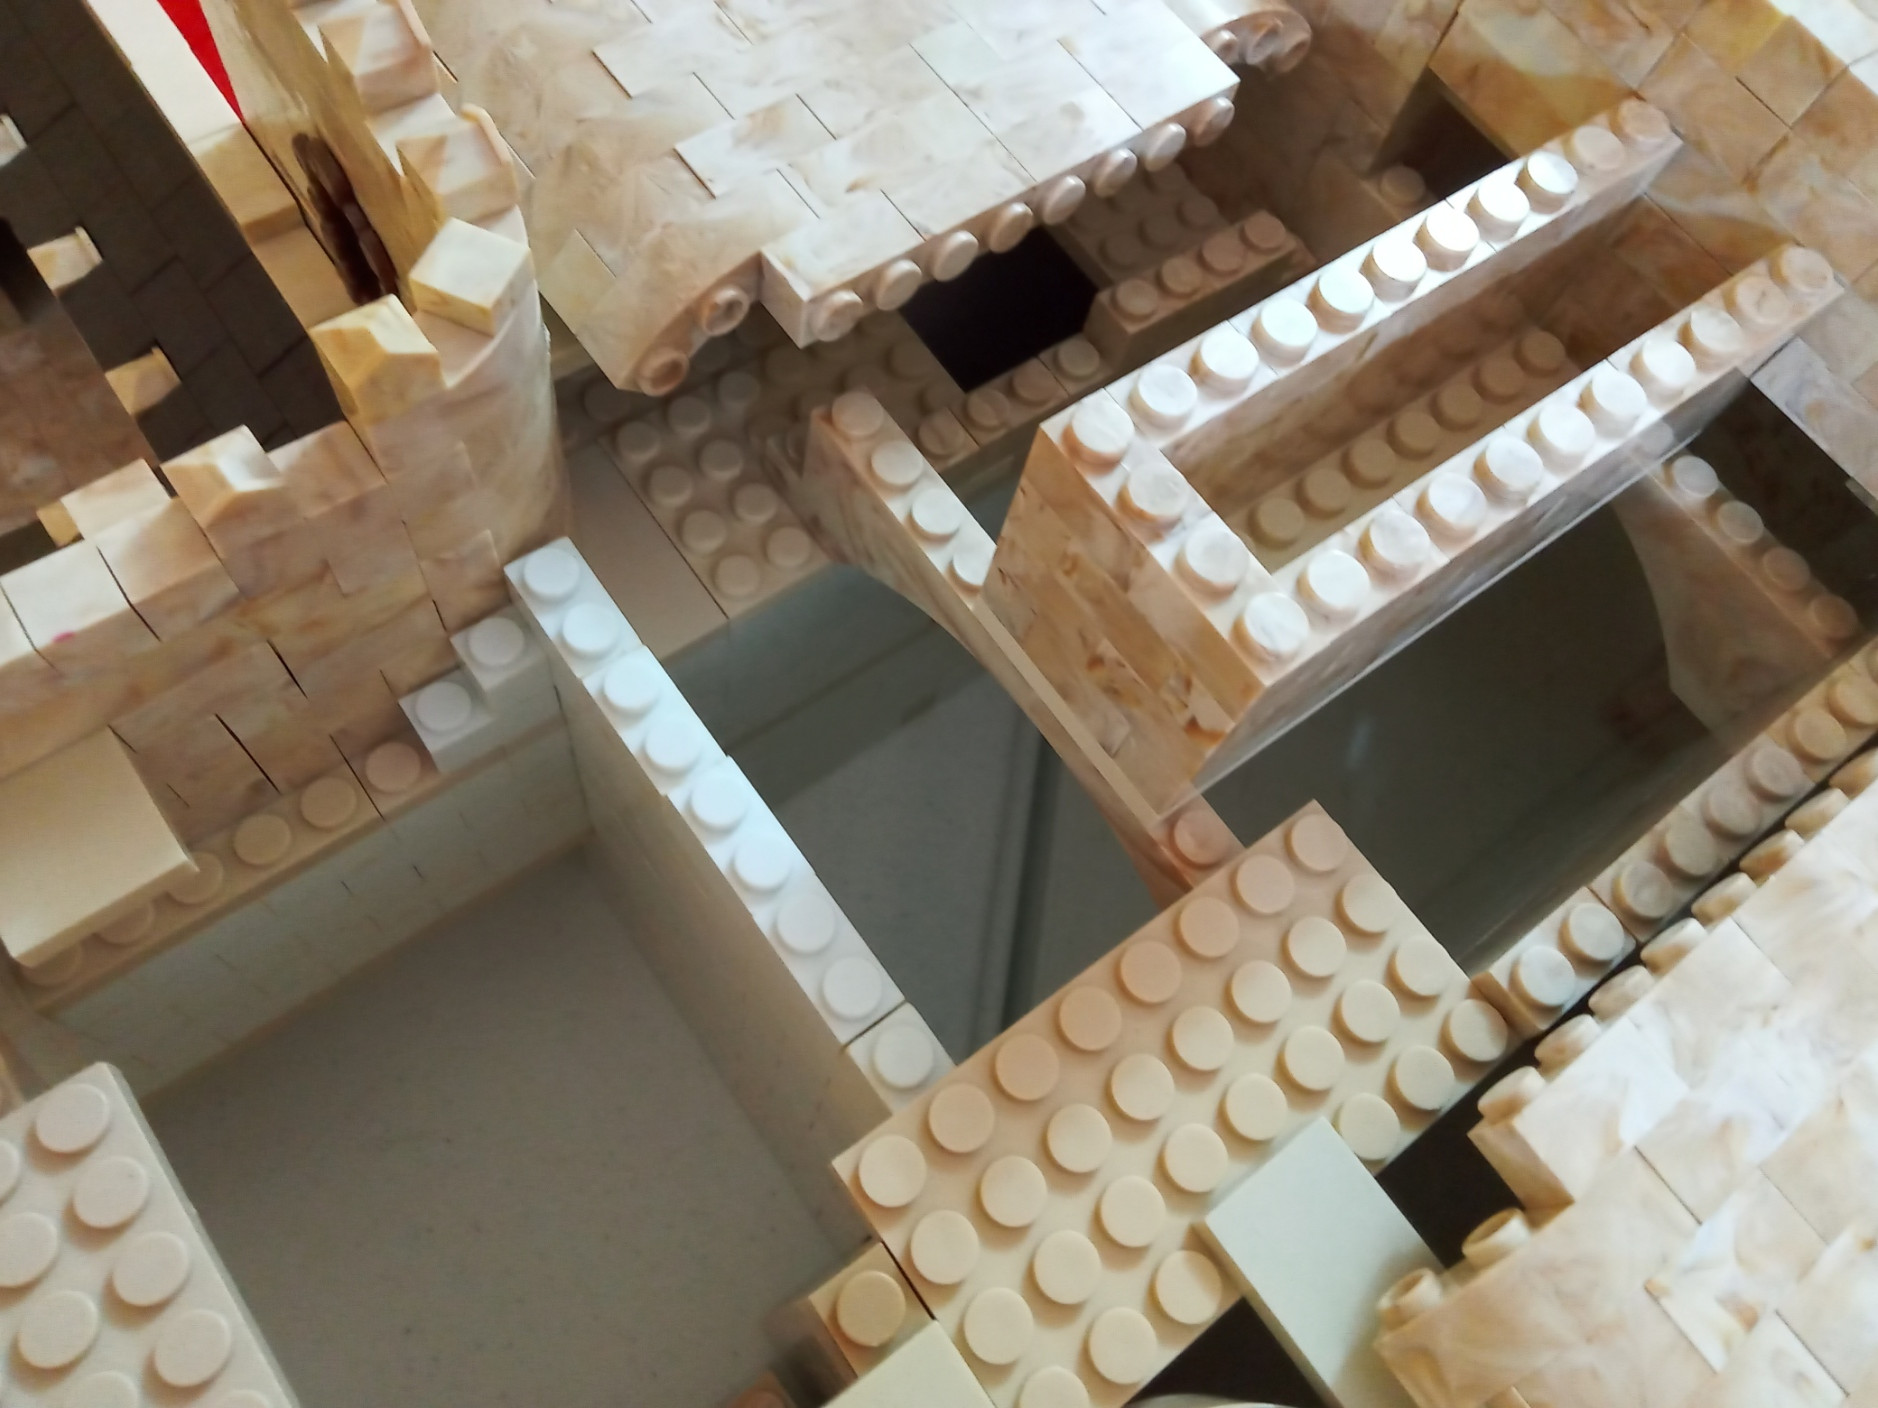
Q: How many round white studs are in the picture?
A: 11